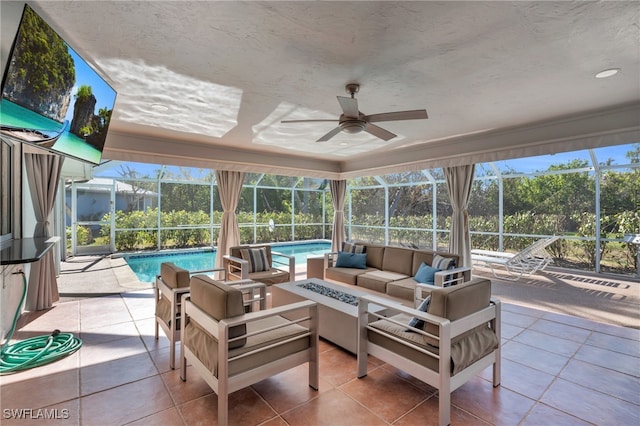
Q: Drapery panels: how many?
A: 4